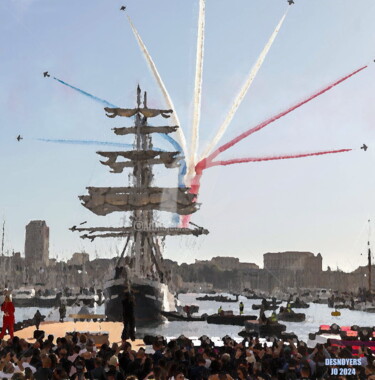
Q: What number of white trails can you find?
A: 3